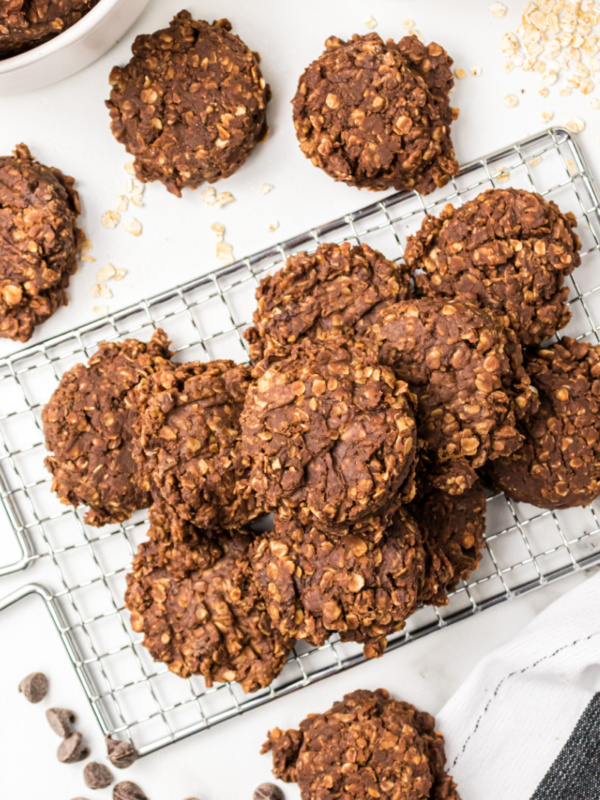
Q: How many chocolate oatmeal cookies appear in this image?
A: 15